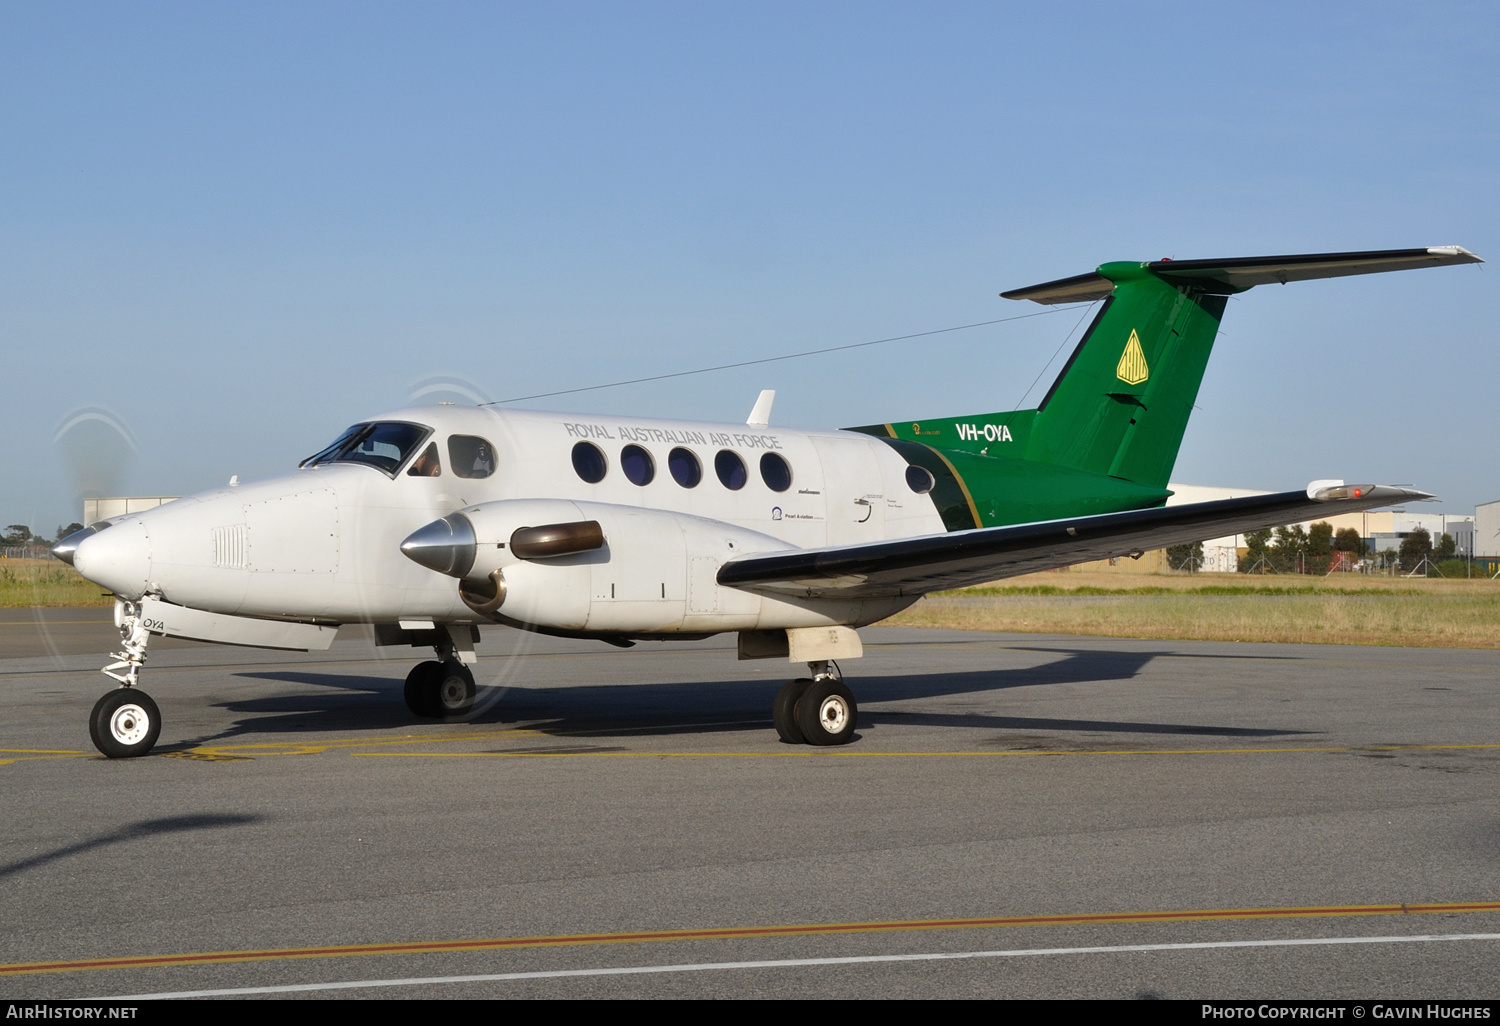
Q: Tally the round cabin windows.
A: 6